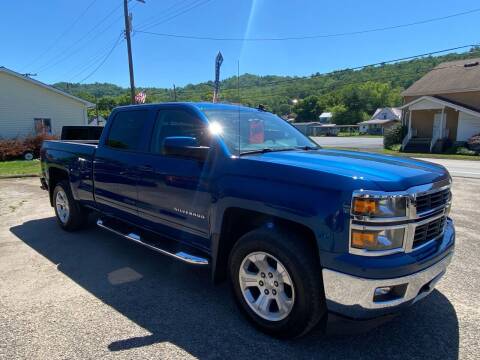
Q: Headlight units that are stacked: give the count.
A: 2